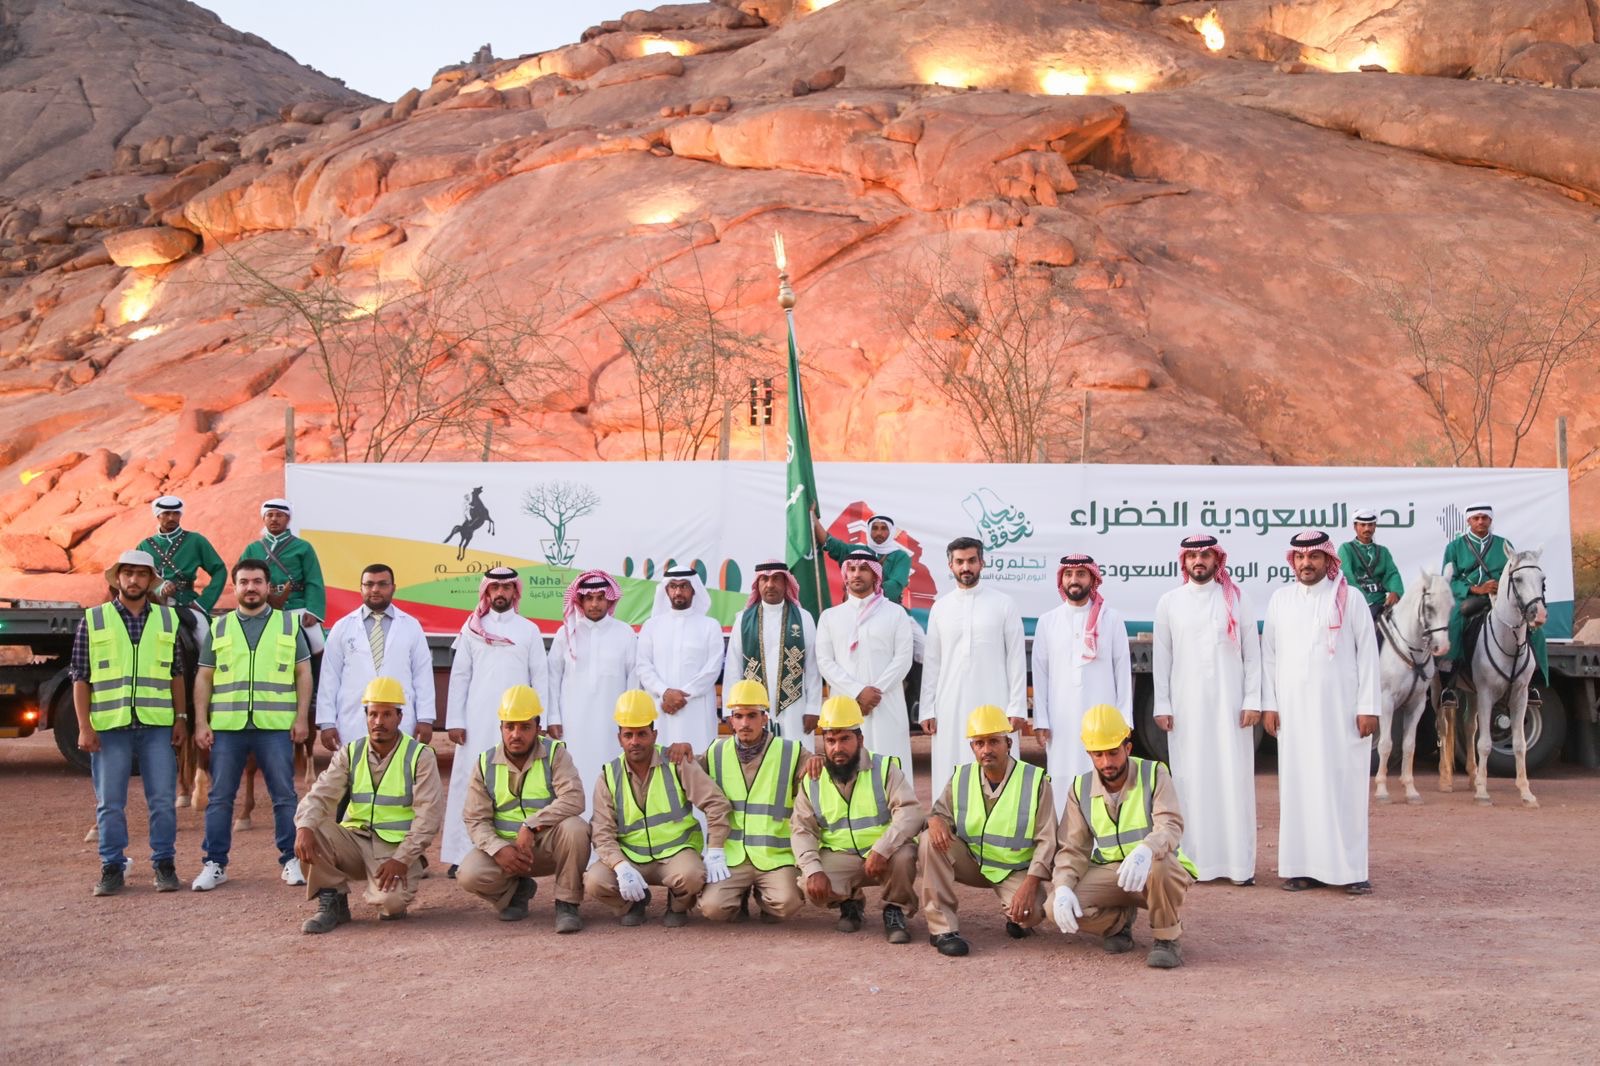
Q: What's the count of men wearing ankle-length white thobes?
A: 9